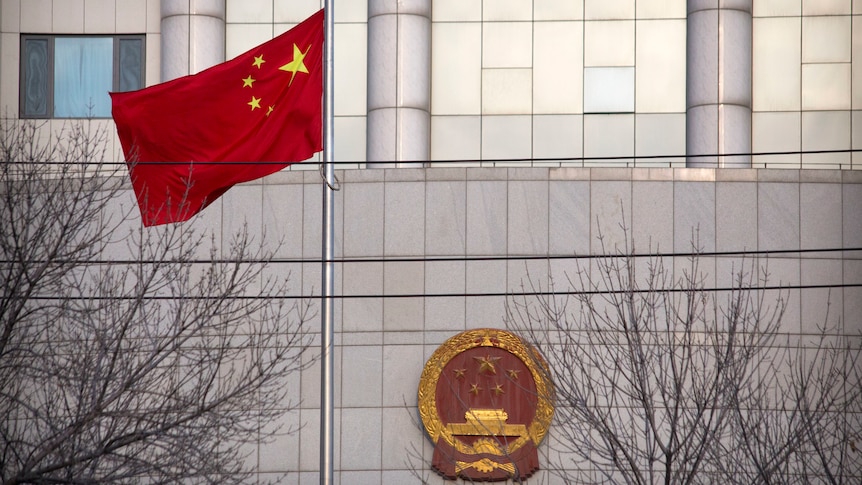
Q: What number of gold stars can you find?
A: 10